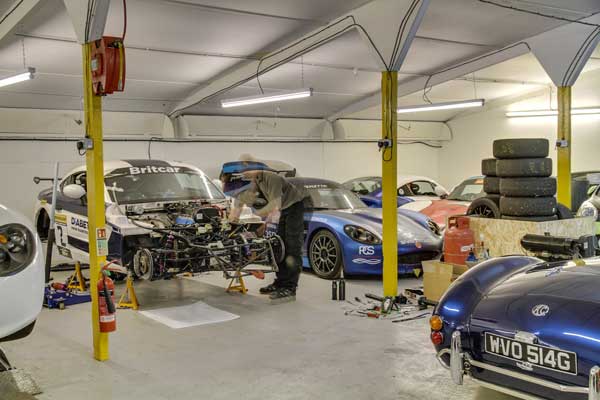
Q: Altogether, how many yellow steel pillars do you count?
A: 3